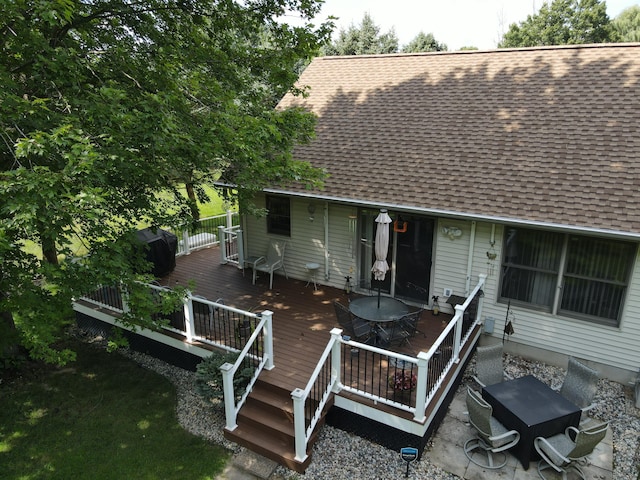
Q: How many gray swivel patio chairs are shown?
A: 4